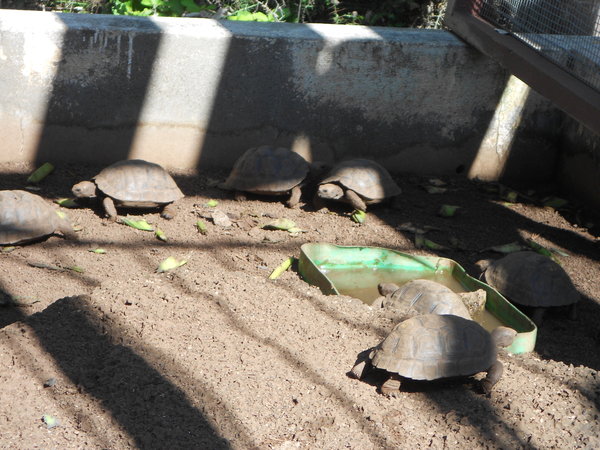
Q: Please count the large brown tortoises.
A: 7